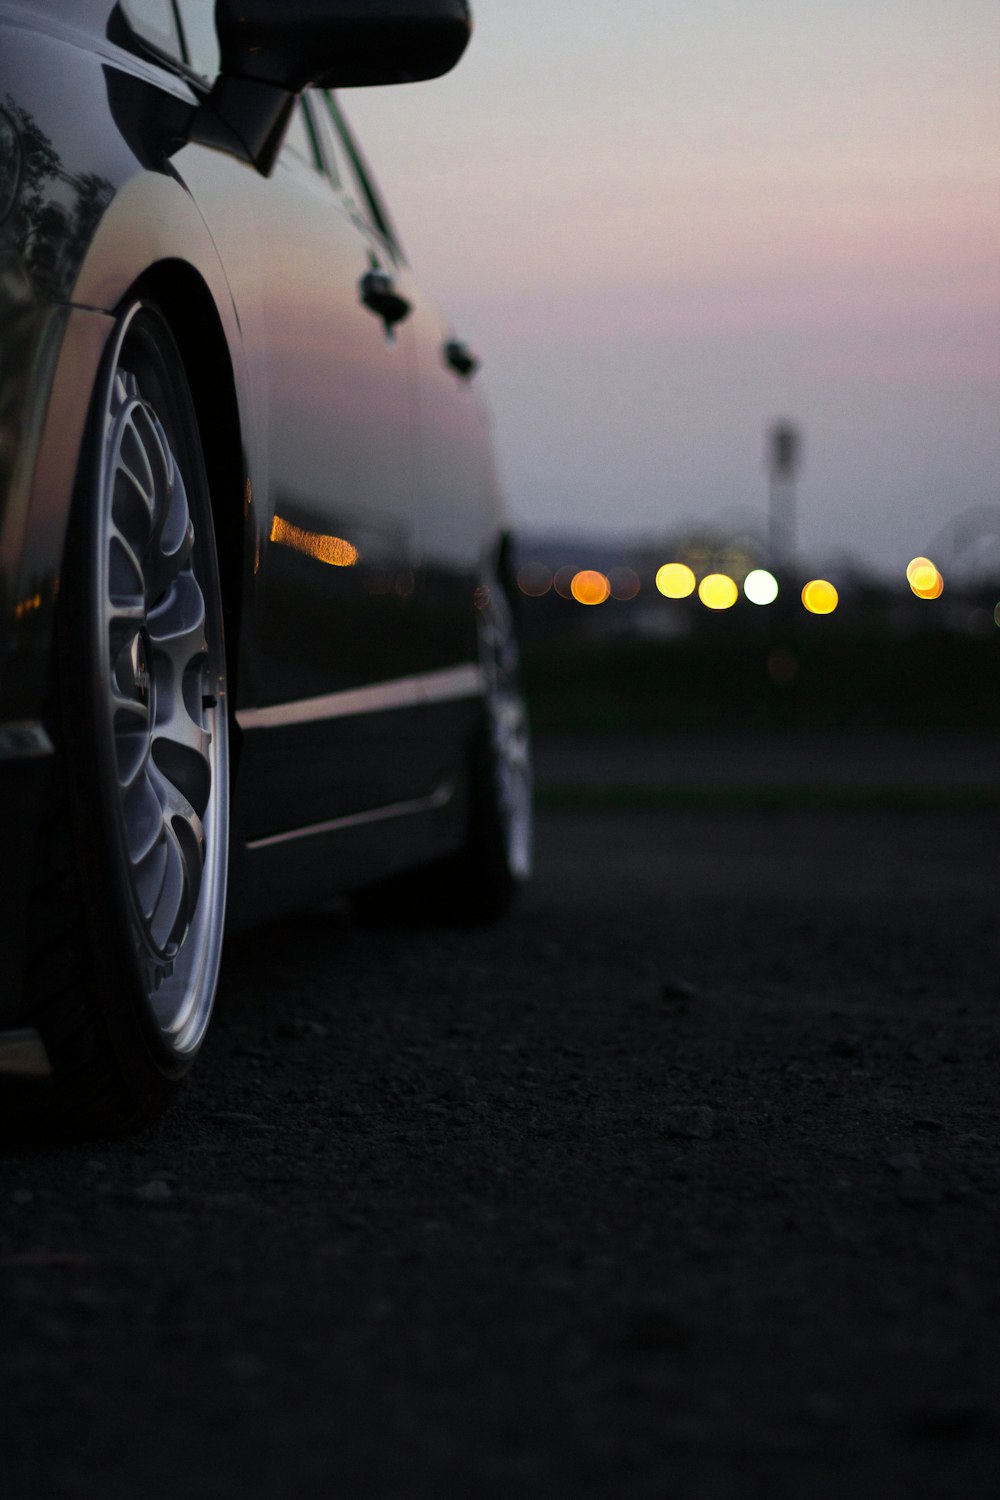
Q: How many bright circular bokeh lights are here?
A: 6